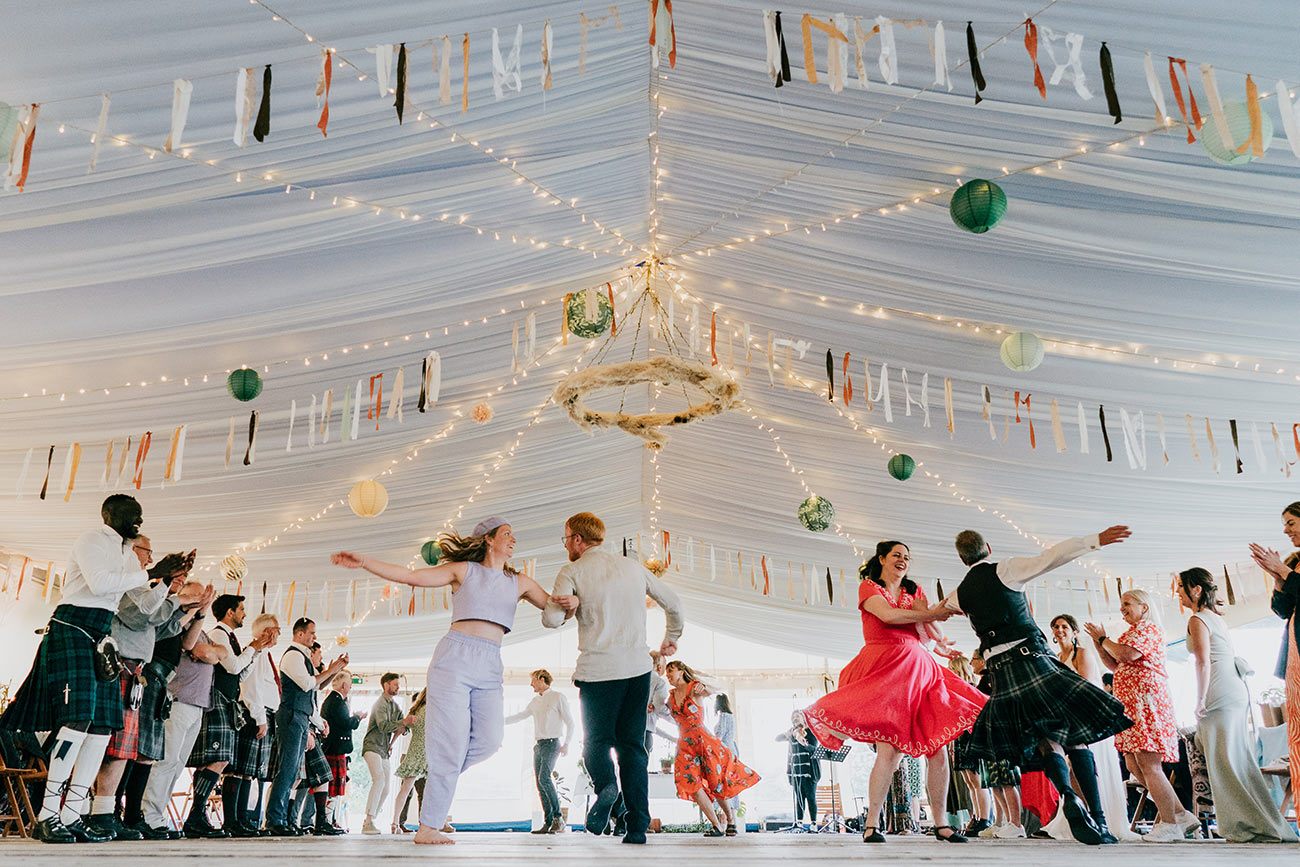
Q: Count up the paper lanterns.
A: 11